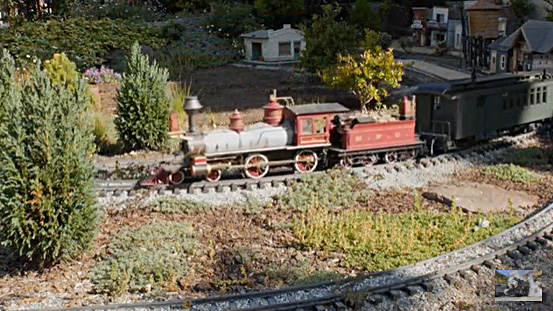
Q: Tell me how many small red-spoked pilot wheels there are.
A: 2